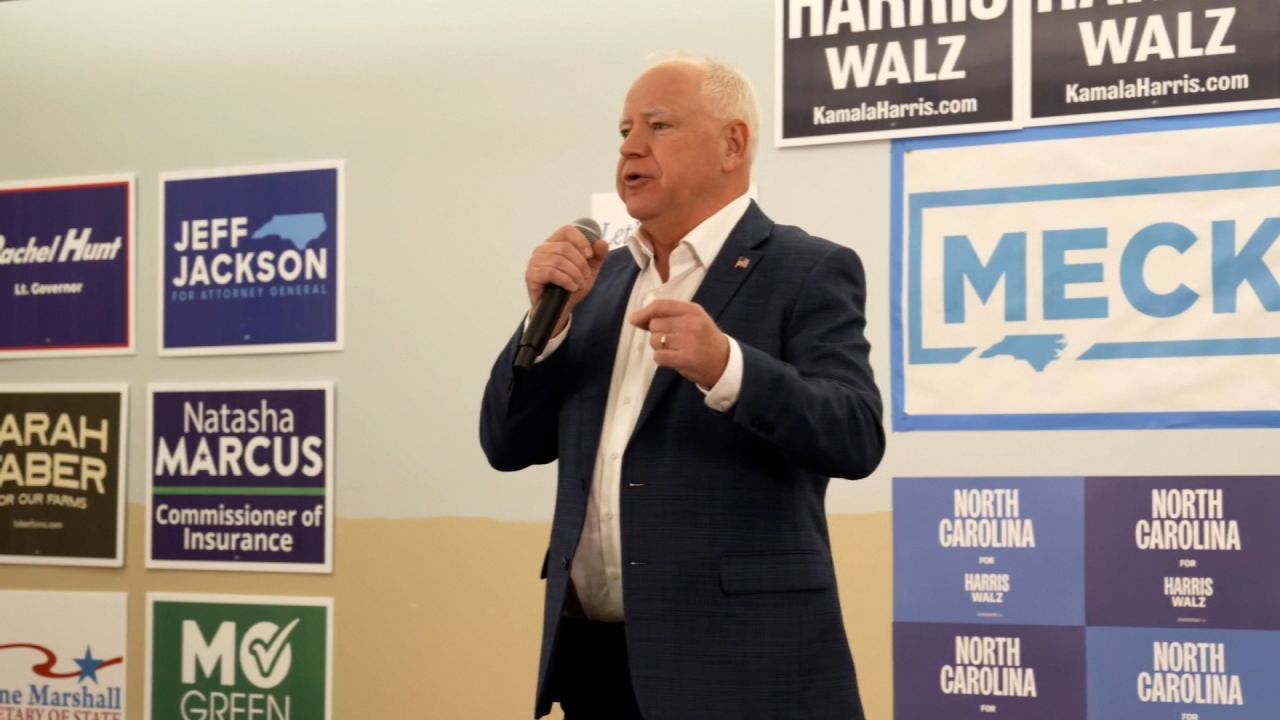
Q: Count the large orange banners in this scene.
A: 0